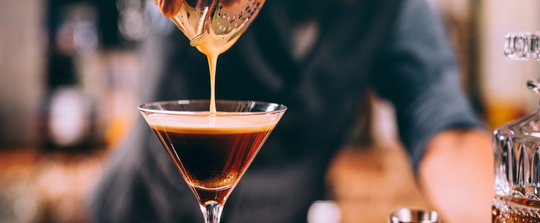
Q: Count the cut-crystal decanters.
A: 1